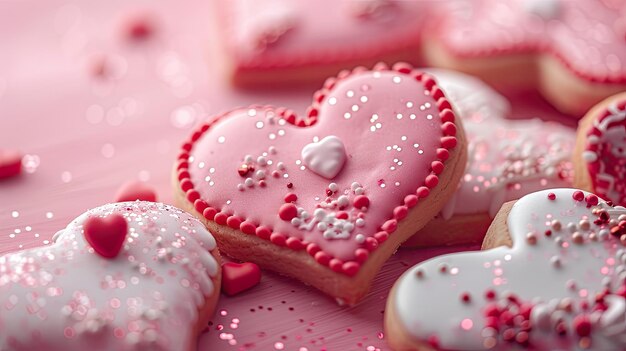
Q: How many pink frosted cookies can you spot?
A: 3